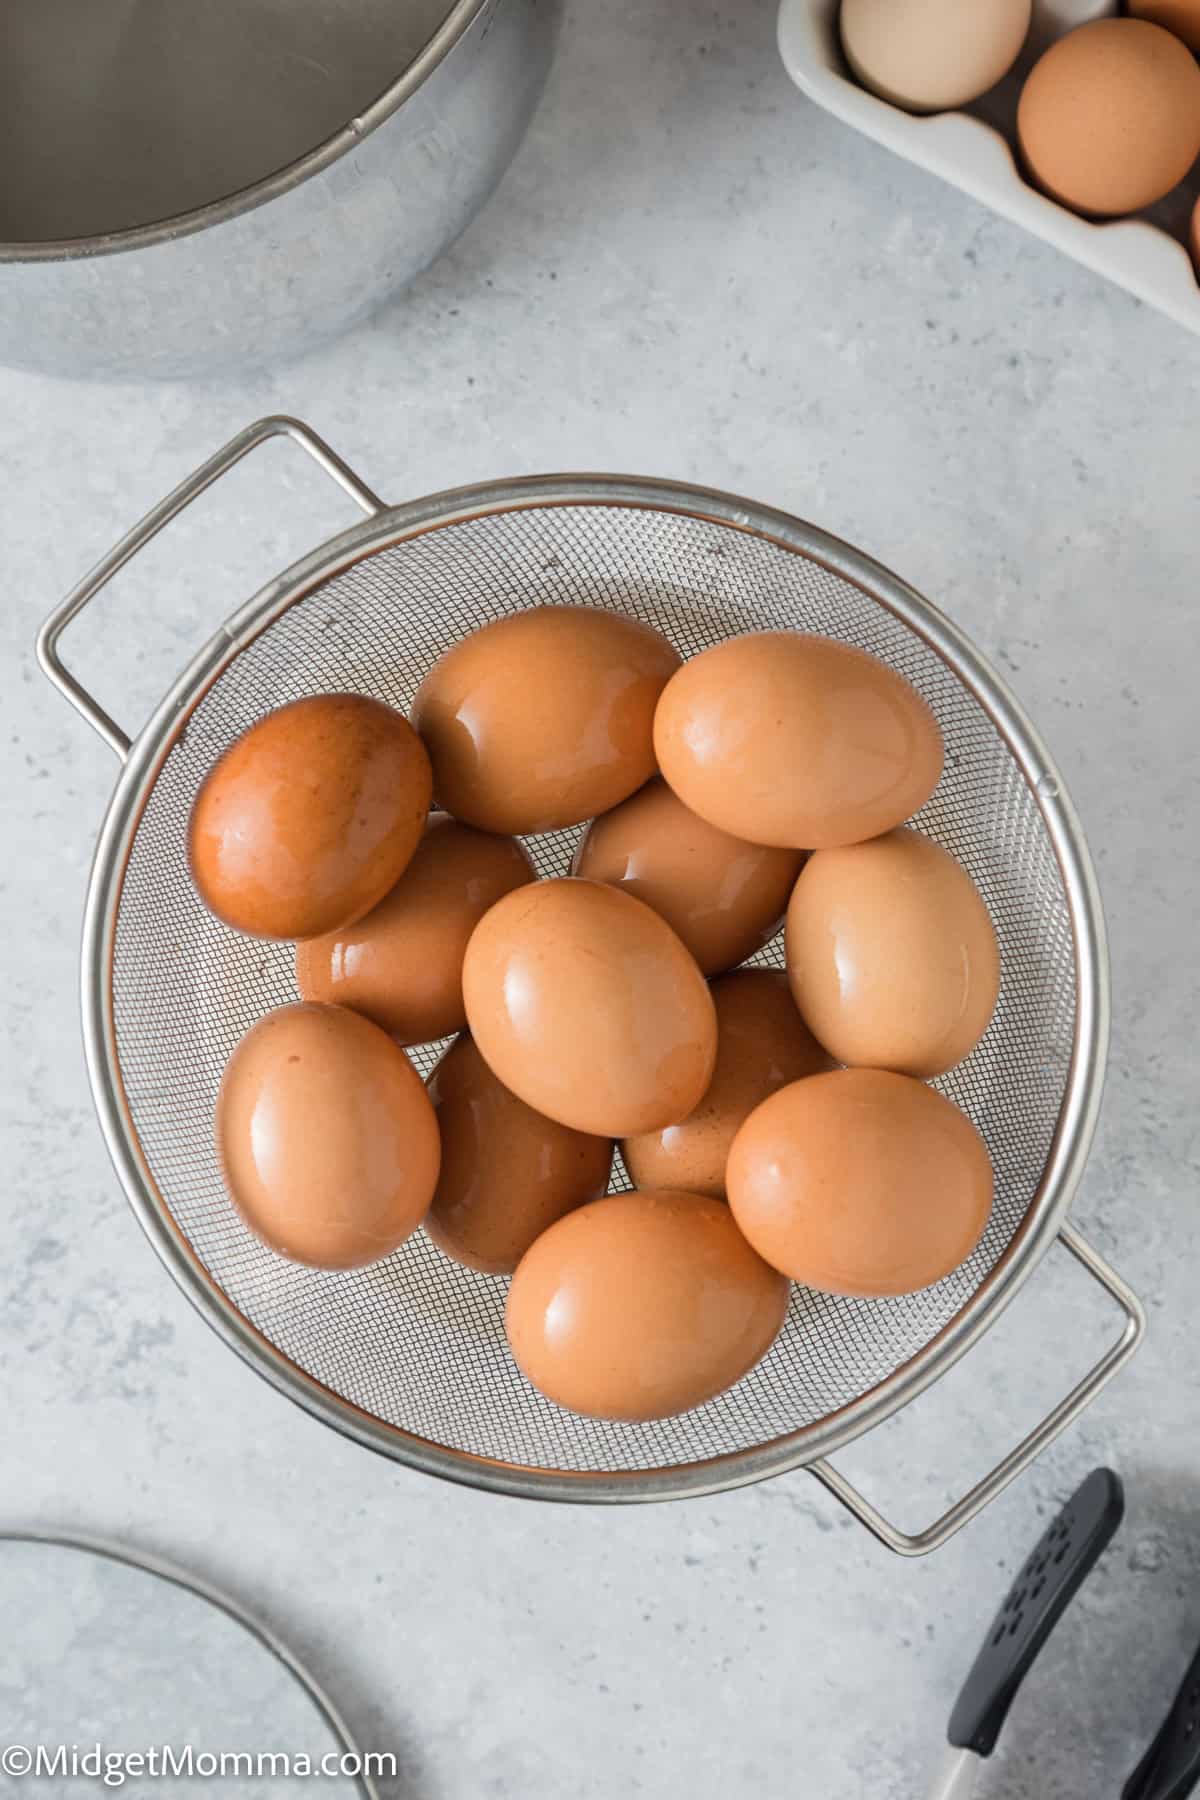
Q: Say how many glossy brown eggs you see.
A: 12